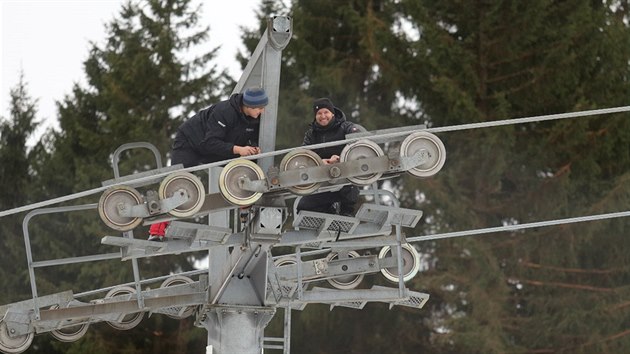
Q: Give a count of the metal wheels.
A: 13